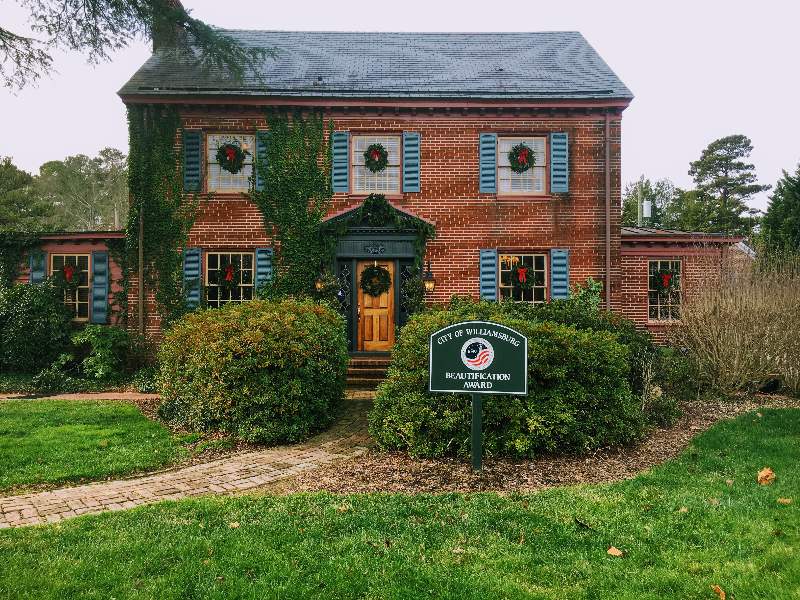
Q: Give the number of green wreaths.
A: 8